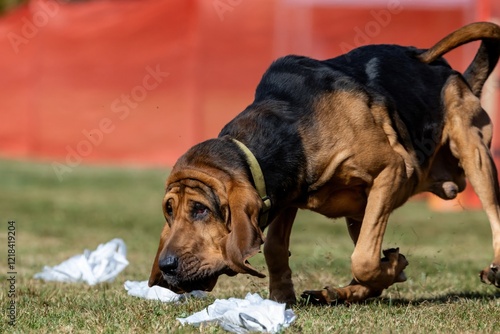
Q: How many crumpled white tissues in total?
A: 3